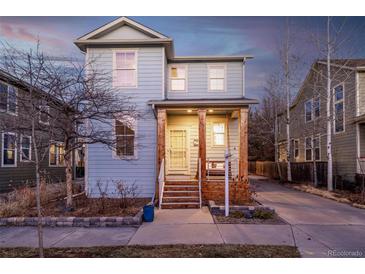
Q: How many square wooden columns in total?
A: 3